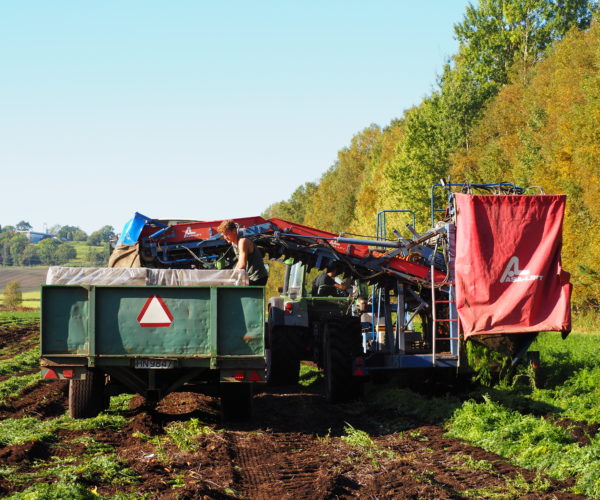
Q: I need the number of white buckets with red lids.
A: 0